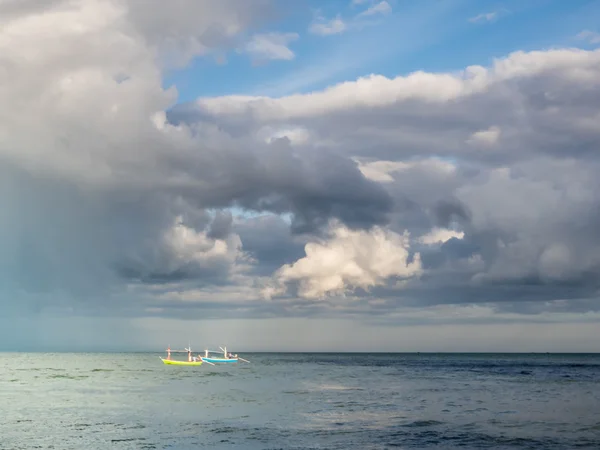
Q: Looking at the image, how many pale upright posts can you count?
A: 4